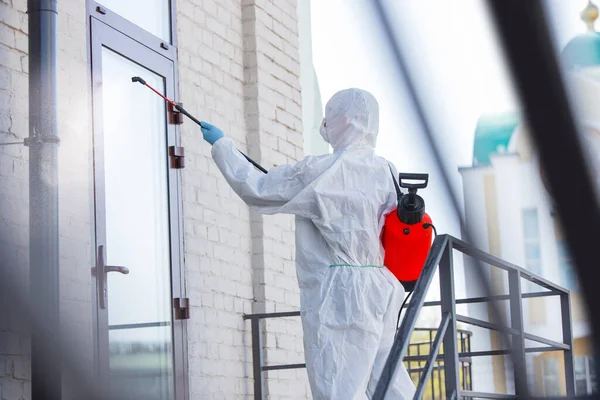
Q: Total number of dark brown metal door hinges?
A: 3